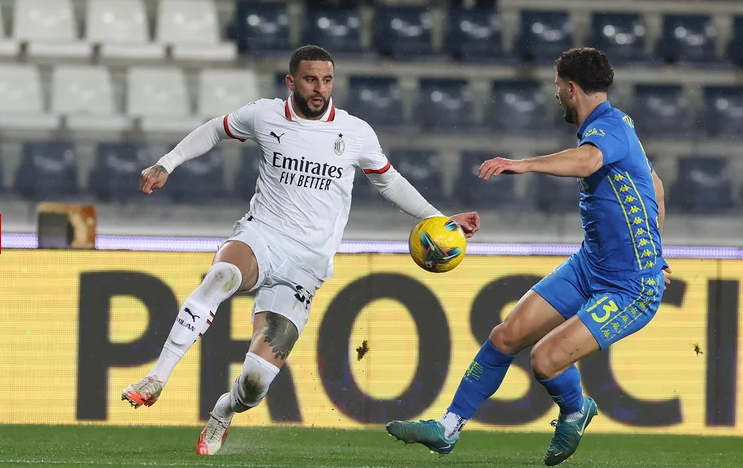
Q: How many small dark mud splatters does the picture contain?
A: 2